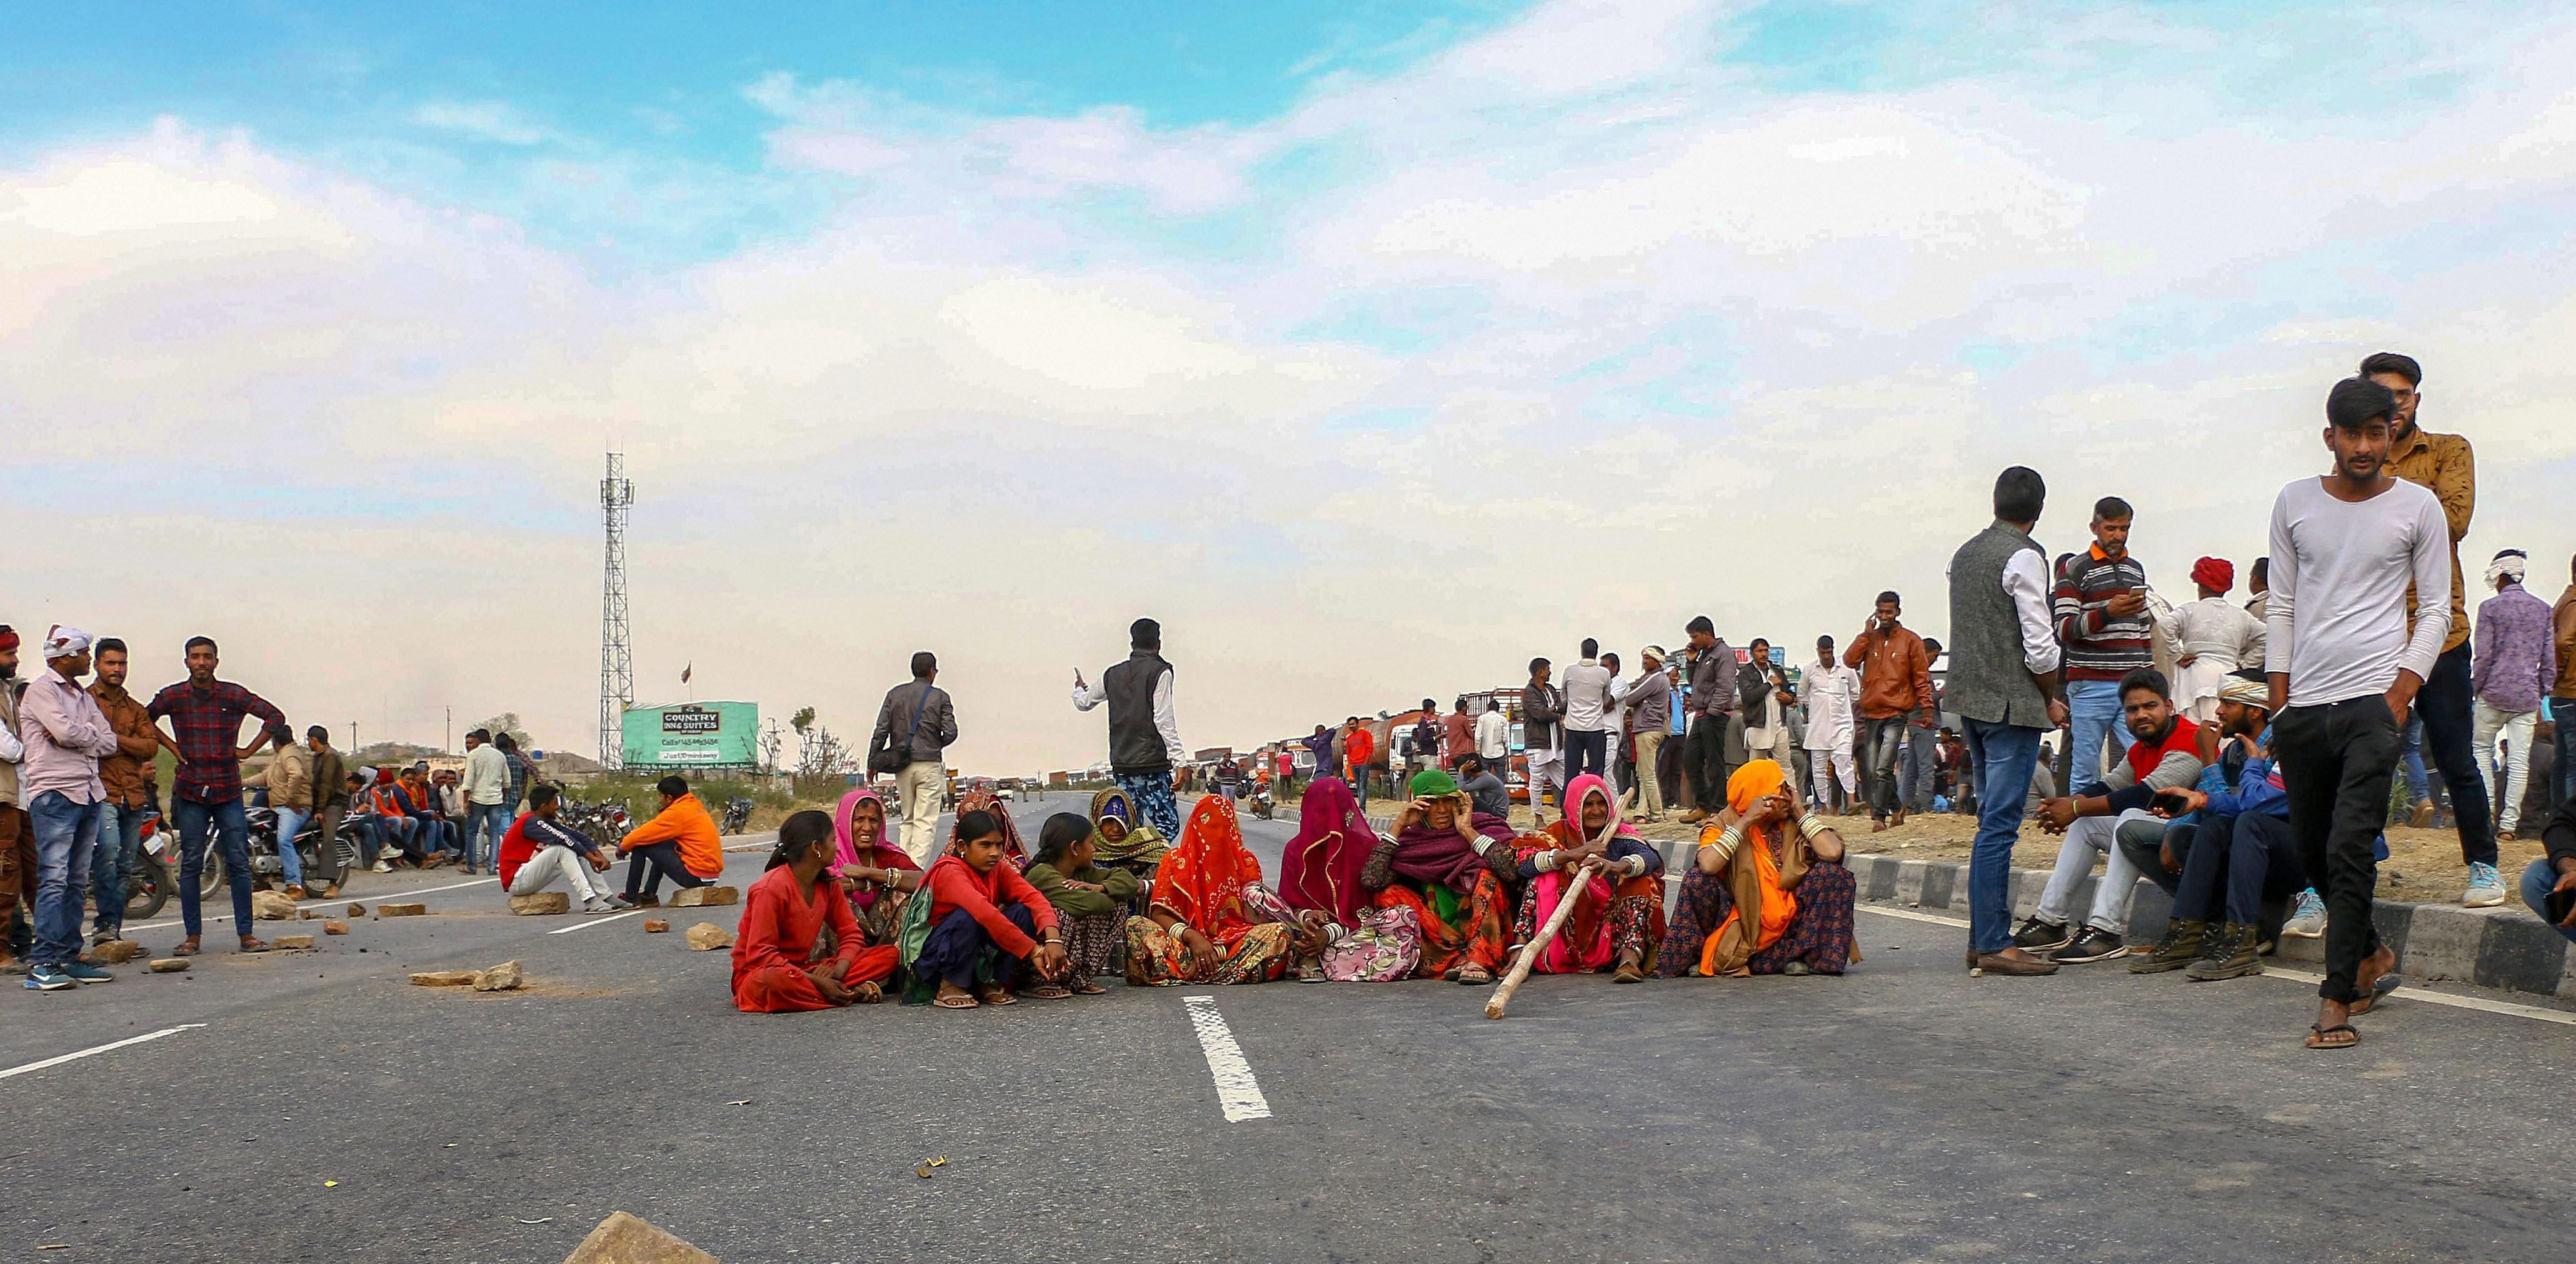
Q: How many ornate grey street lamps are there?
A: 0